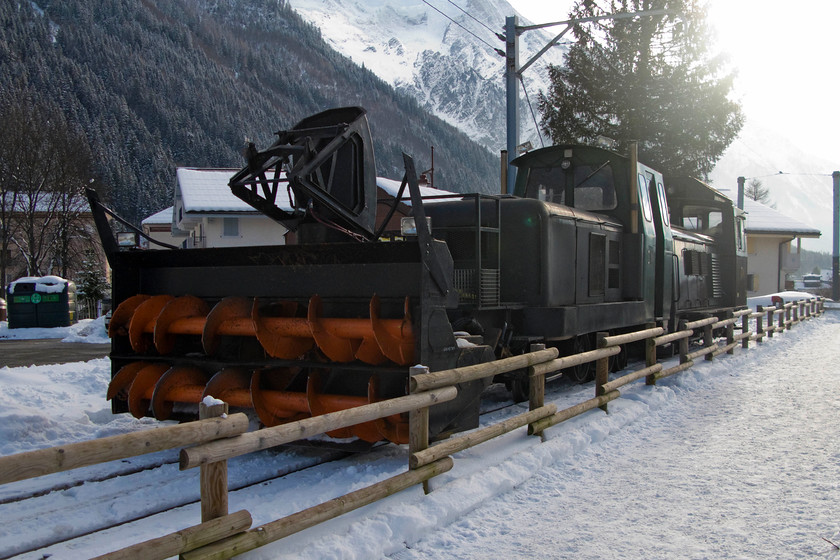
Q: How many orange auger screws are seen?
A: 2